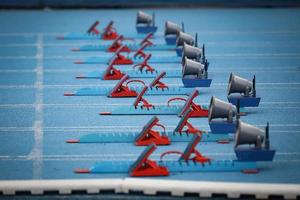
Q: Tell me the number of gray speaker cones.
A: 8